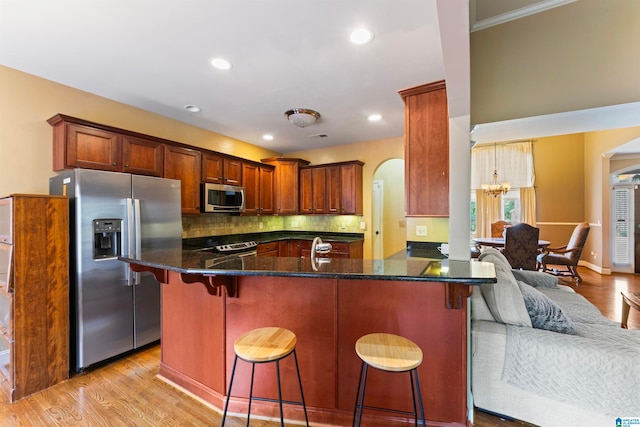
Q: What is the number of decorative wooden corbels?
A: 4